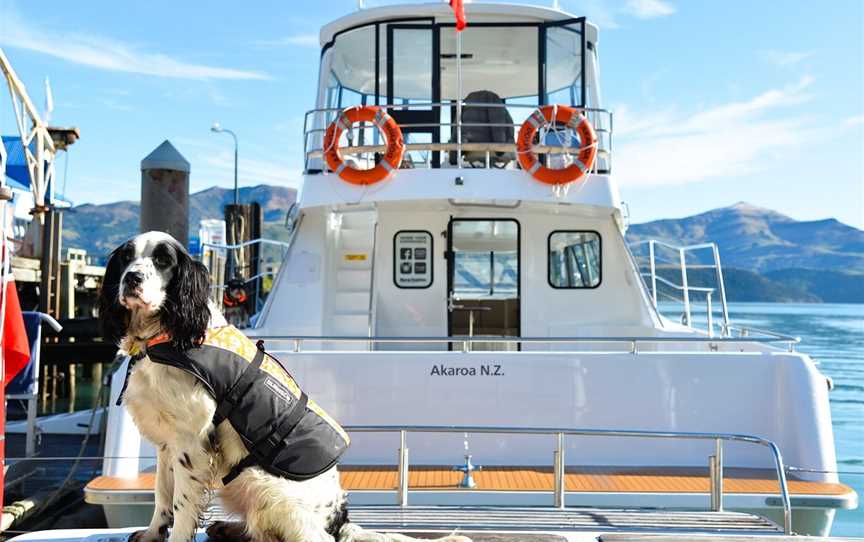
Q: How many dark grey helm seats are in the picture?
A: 1